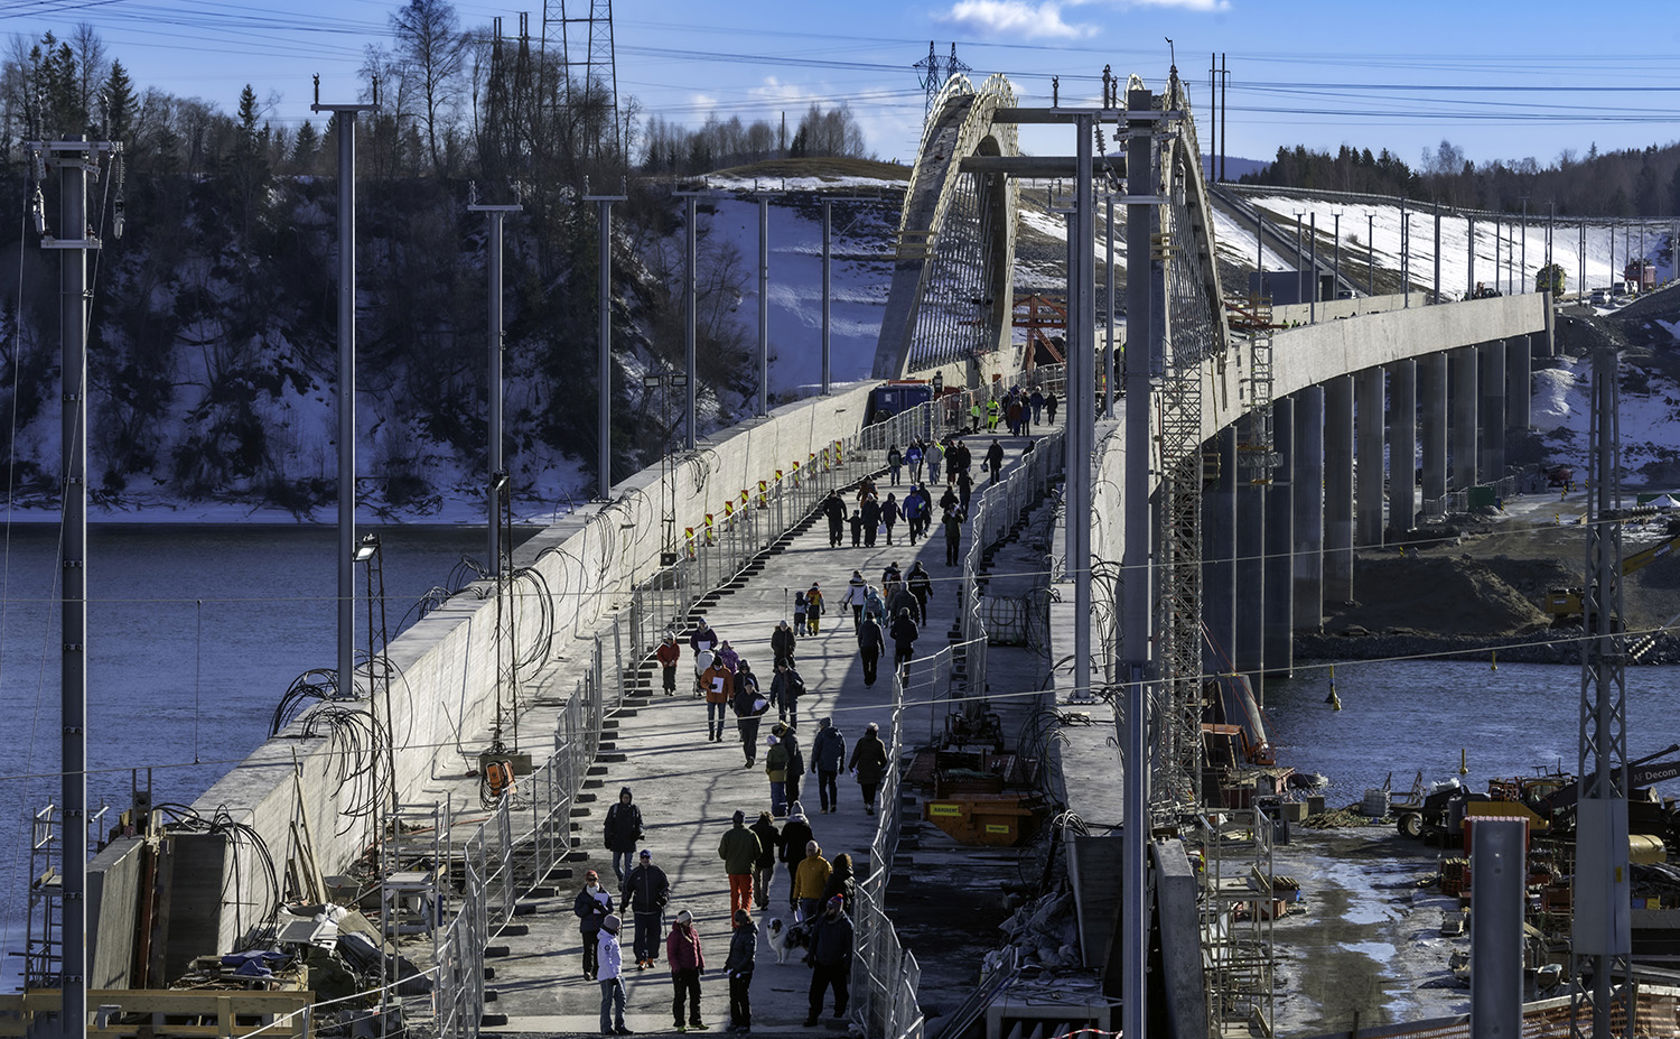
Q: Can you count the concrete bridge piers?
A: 11